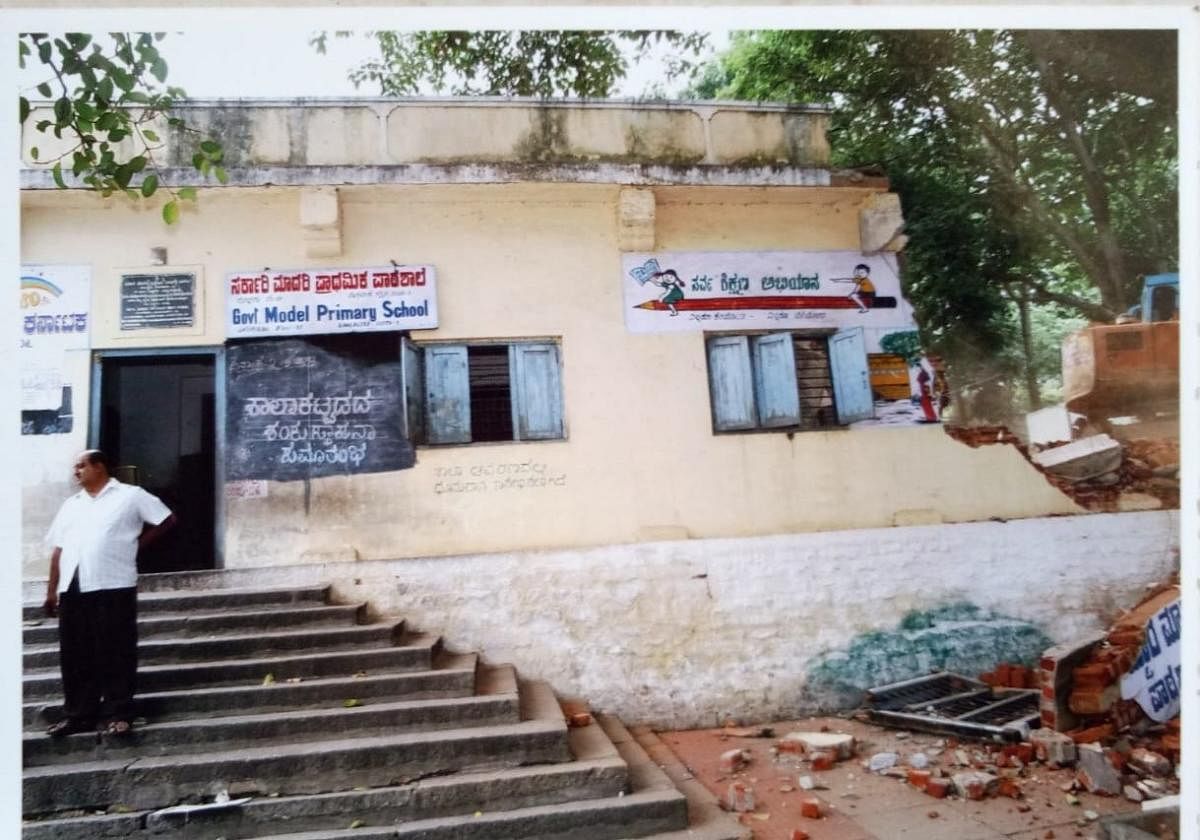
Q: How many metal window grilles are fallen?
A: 1